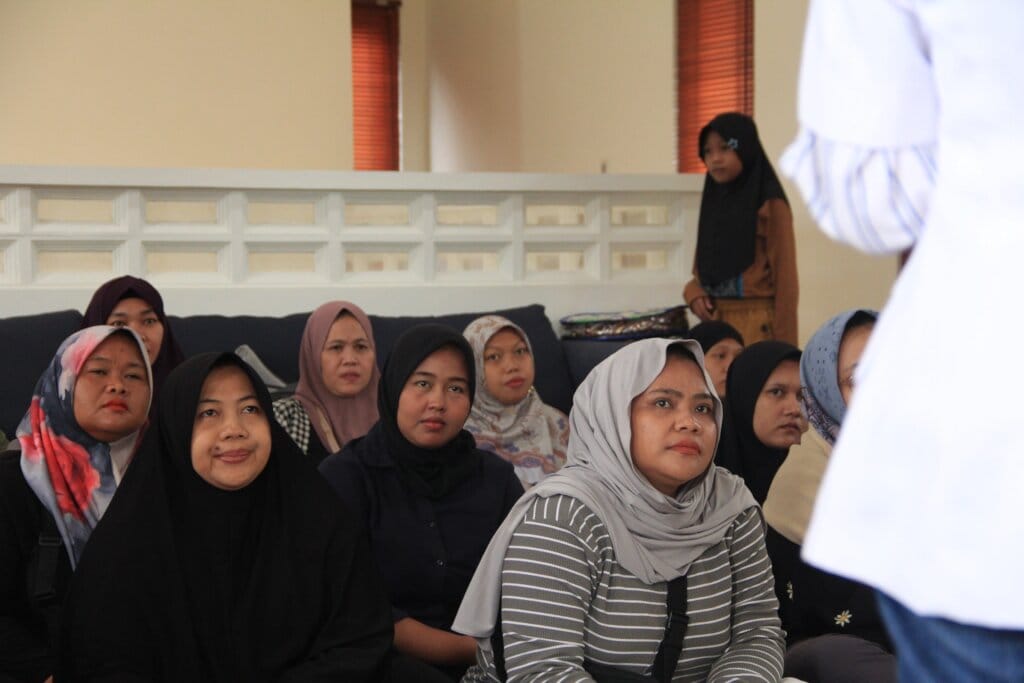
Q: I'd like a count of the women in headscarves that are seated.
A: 10